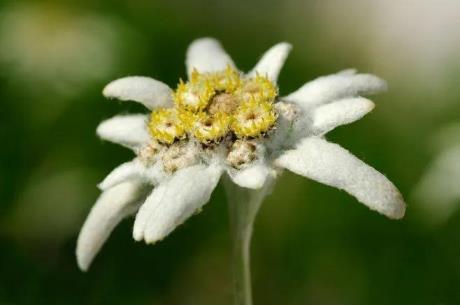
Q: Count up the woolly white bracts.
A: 11